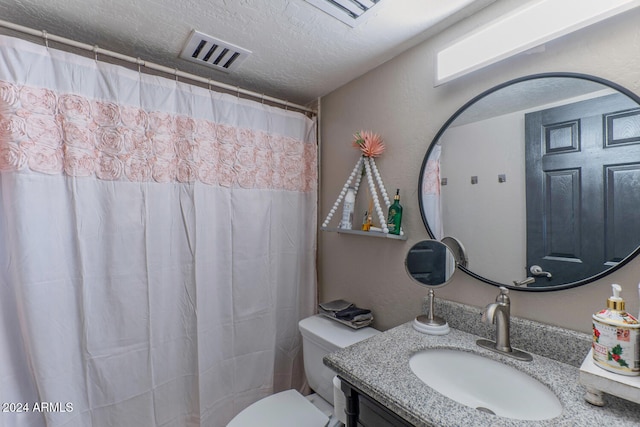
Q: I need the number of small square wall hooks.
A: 3